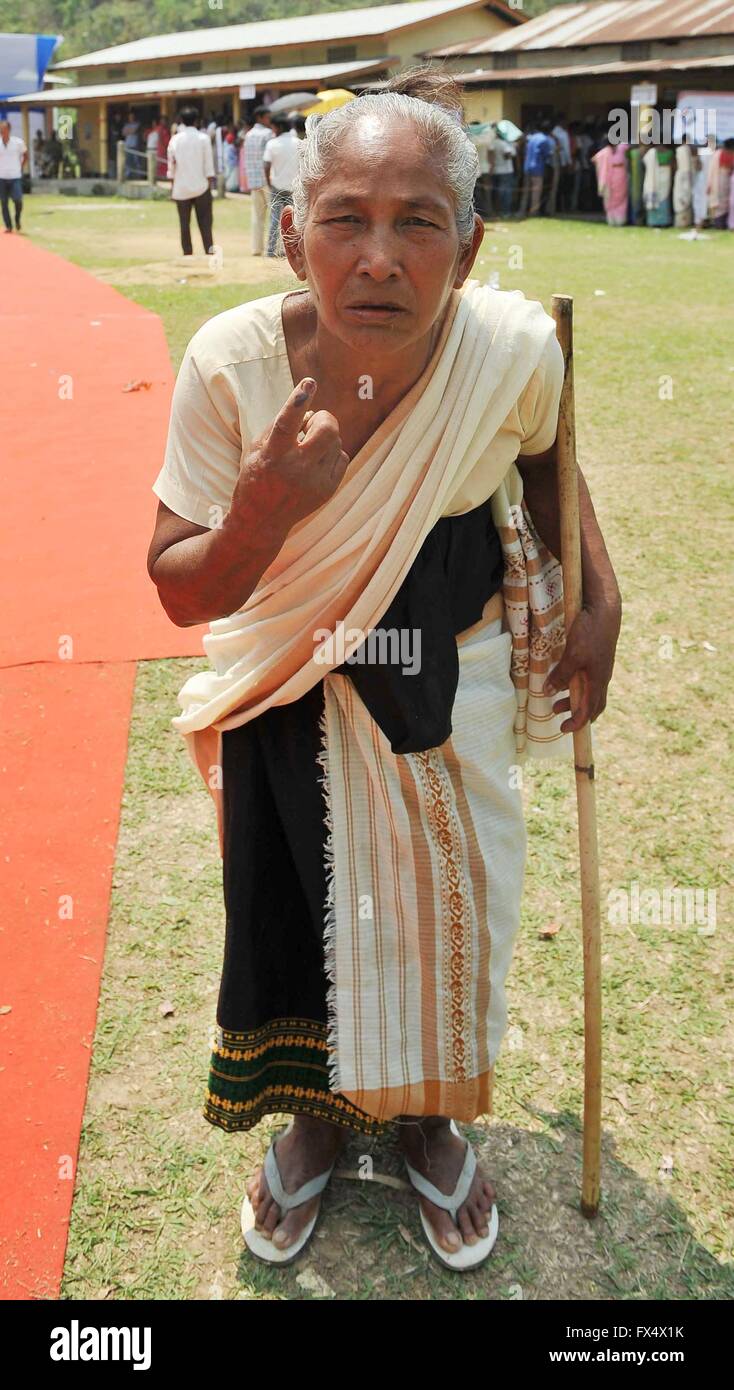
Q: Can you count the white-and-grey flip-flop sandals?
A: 2